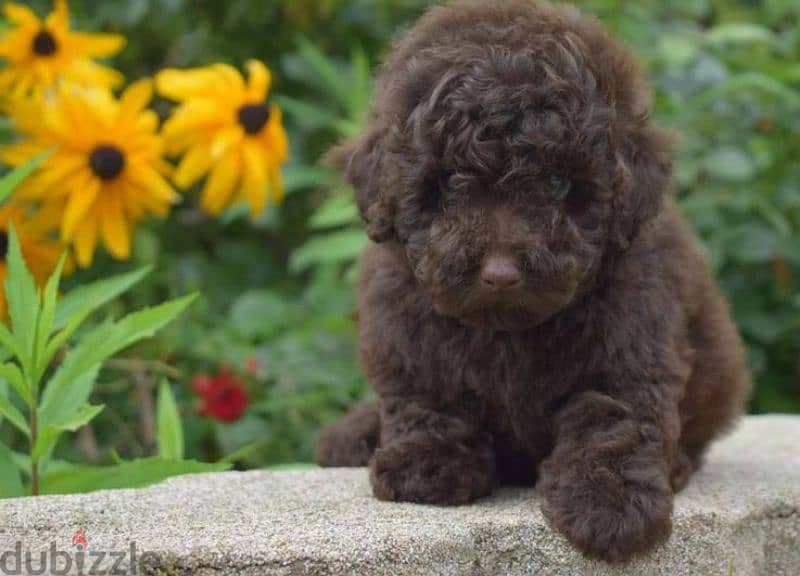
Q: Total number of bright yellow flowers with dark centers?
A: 4